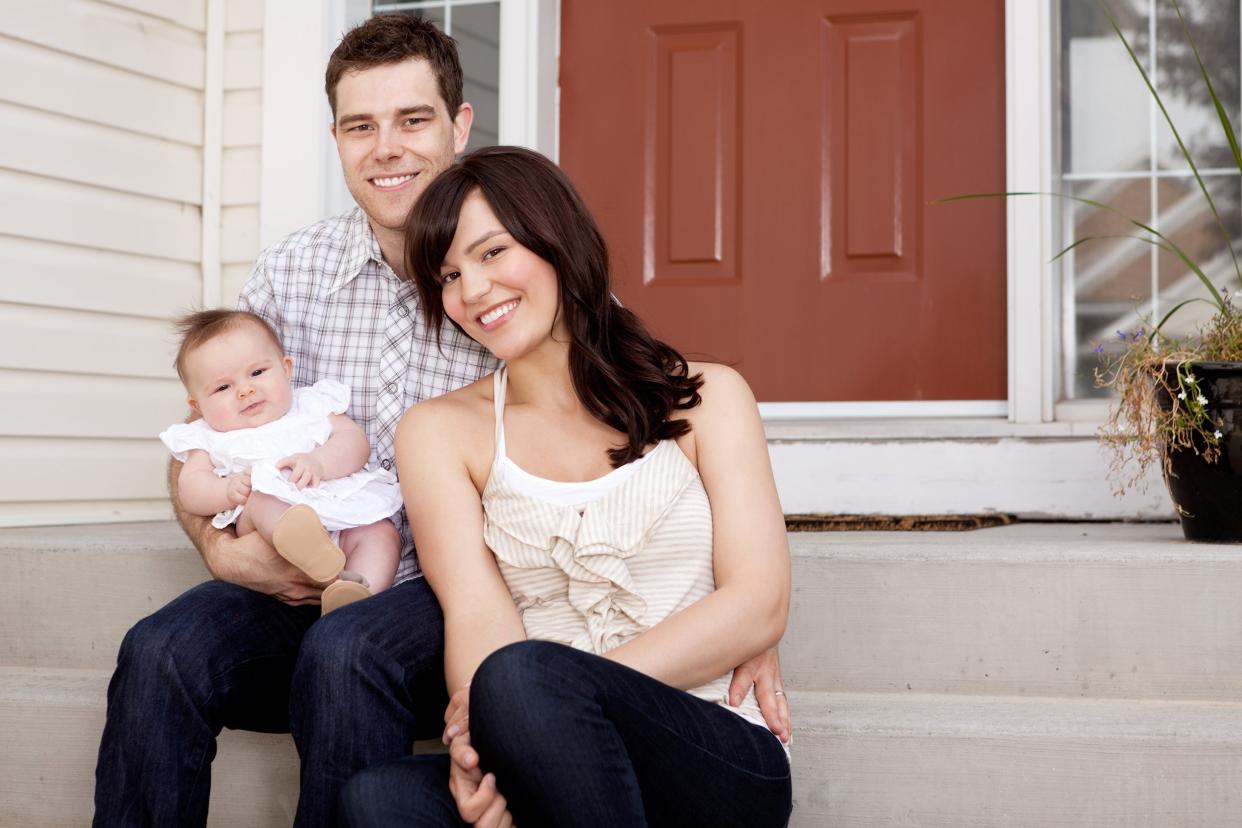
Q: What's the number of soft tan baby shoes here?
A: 2